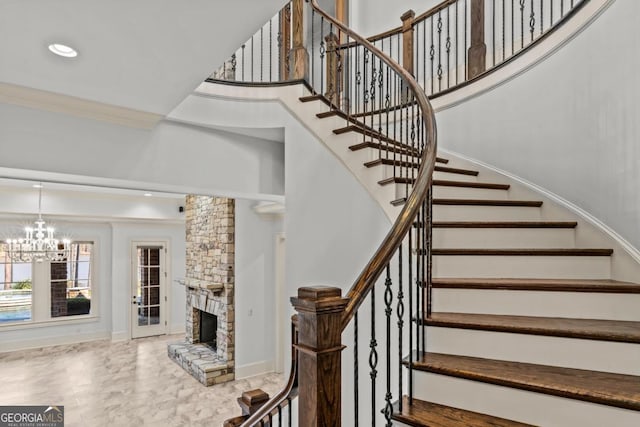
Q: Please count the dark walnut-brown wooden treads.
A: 13